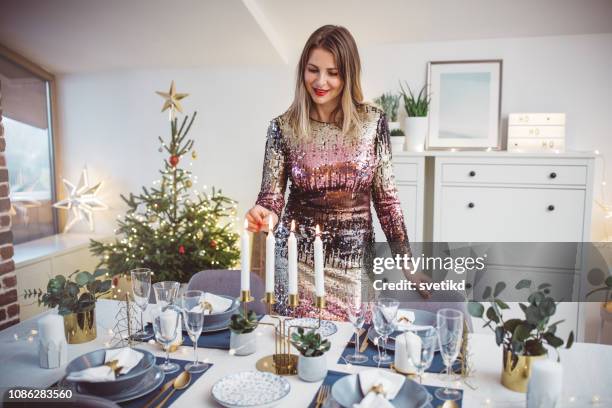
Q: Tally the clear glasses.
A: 8